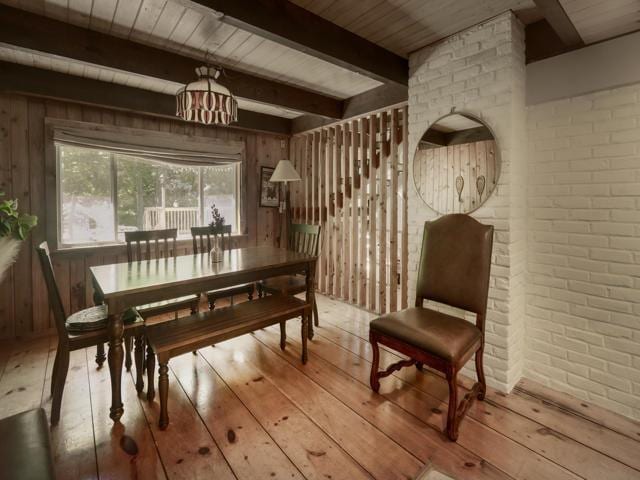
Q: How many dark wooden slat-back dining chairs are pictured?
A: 4